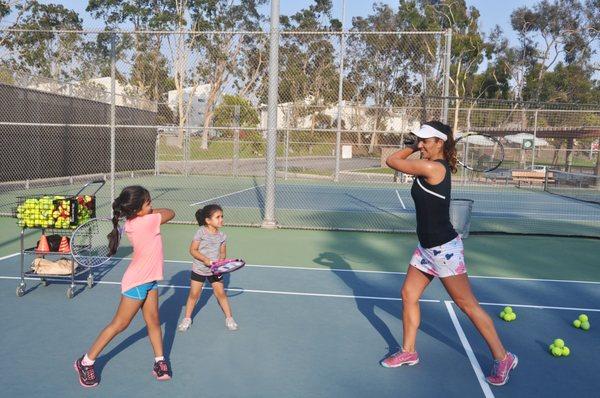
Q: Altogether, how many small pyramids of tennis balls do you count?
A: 3